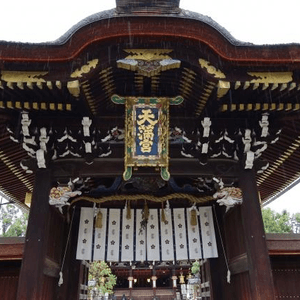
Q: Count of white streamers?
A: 10